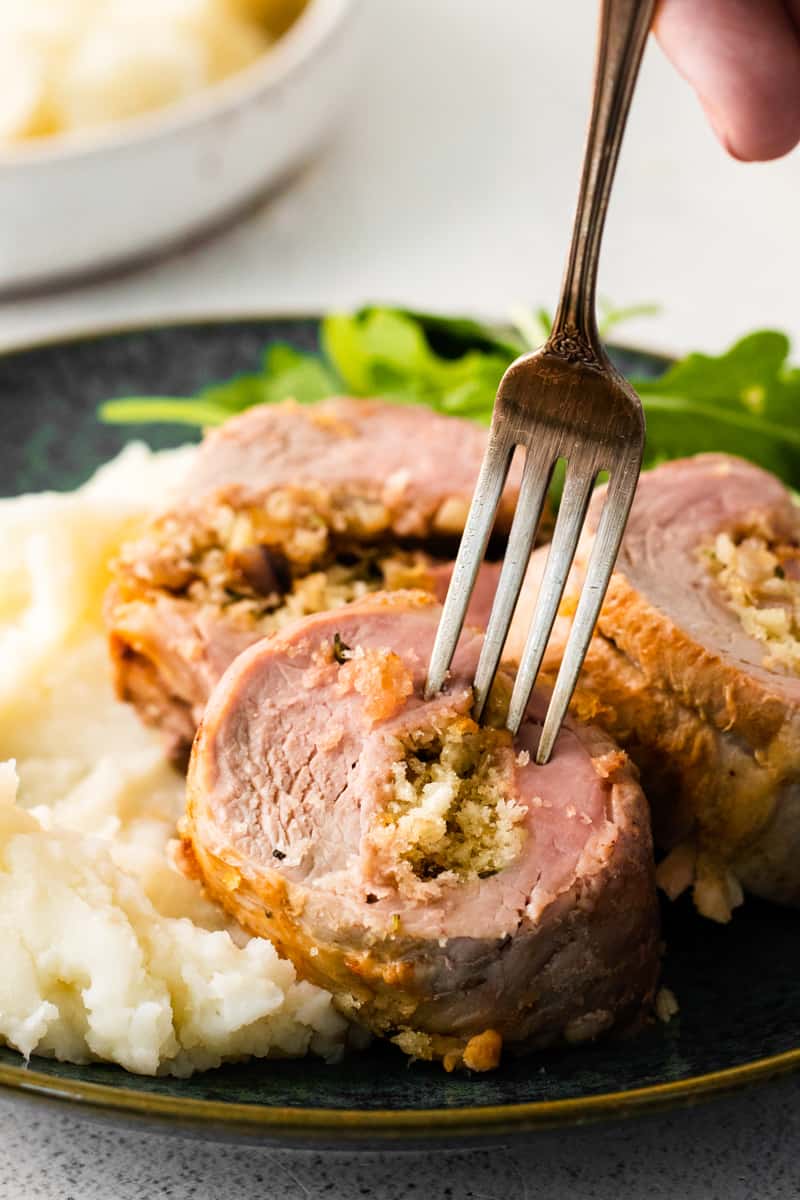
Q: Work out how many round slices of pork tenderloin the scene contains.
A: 3